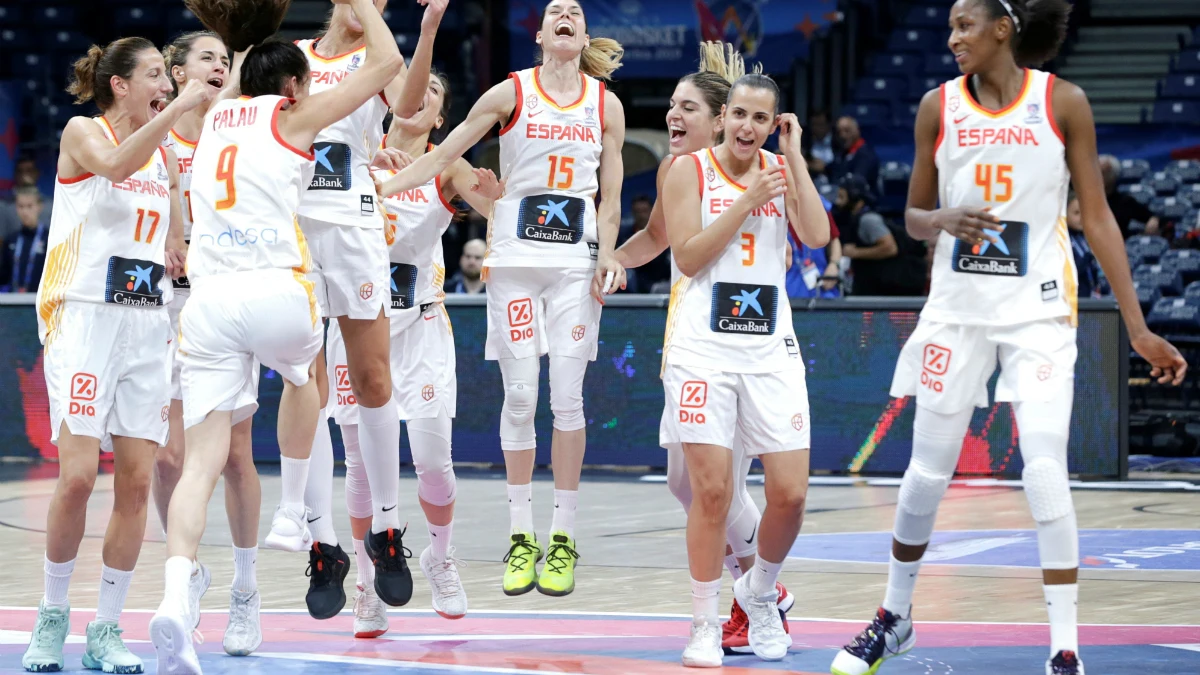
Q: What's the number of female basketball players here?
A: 9